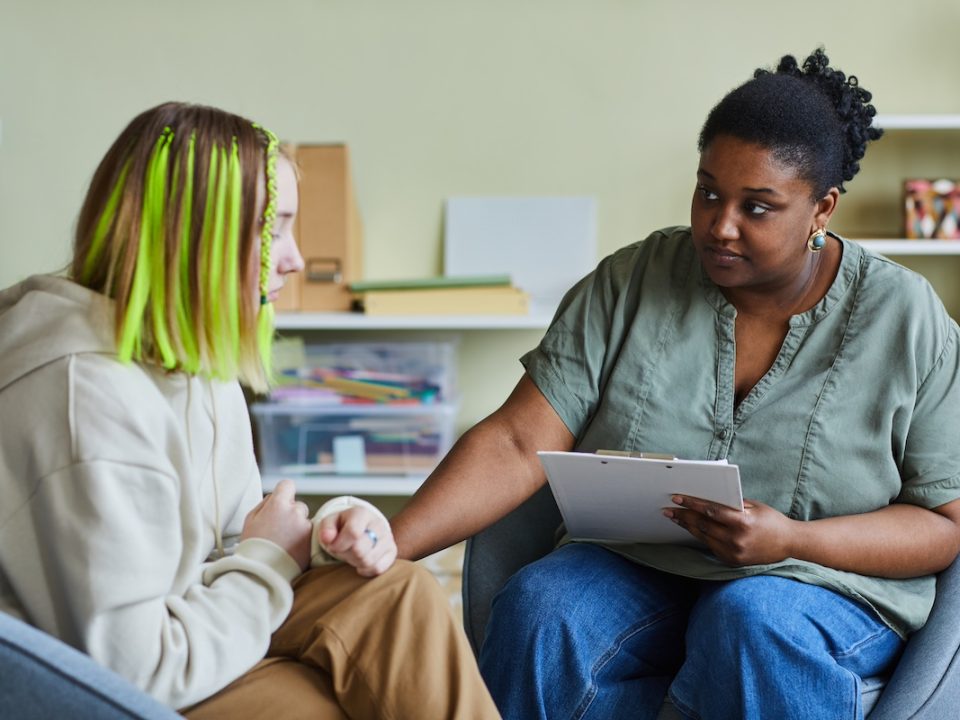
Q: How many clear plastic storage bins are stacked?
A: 2